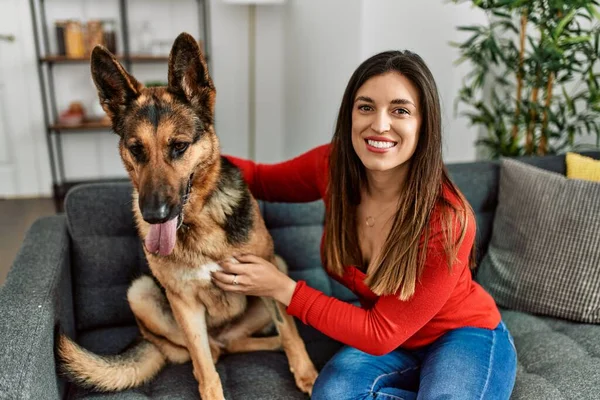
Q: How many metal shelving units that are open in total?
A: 1